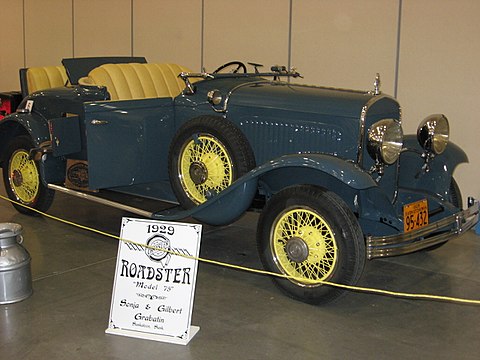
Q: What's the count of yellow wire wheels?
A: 3